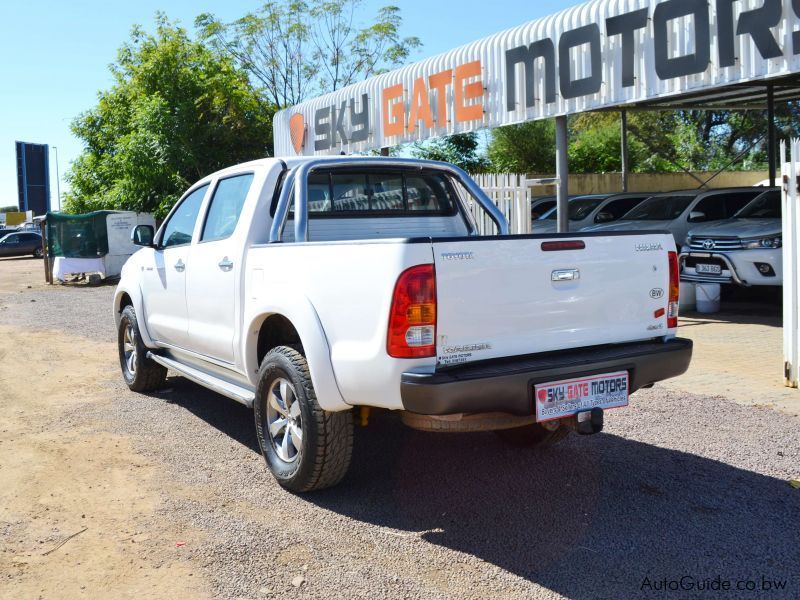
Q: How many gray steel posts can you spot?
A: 3